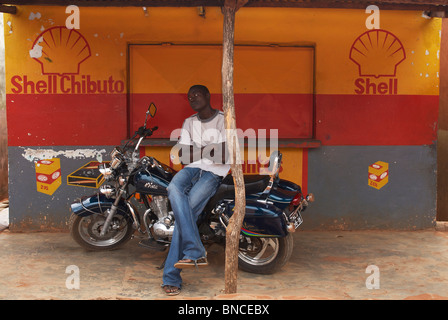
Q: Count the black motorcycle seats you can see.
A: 1